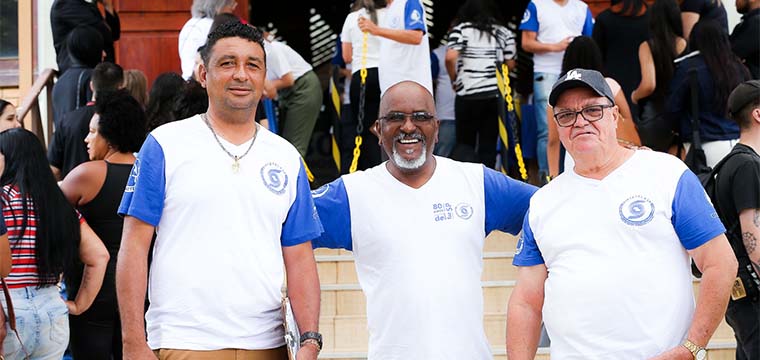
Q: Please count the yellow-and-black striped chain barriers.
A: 2